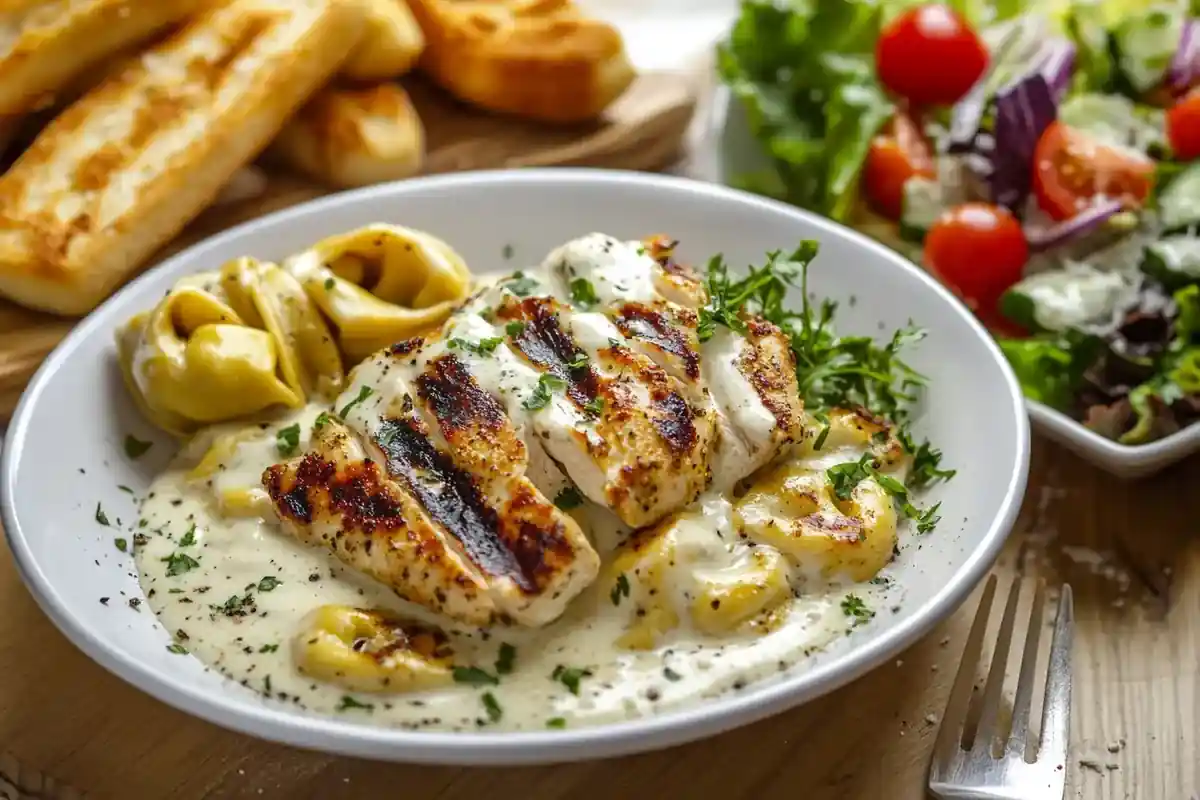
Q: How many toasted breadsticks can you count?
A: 5